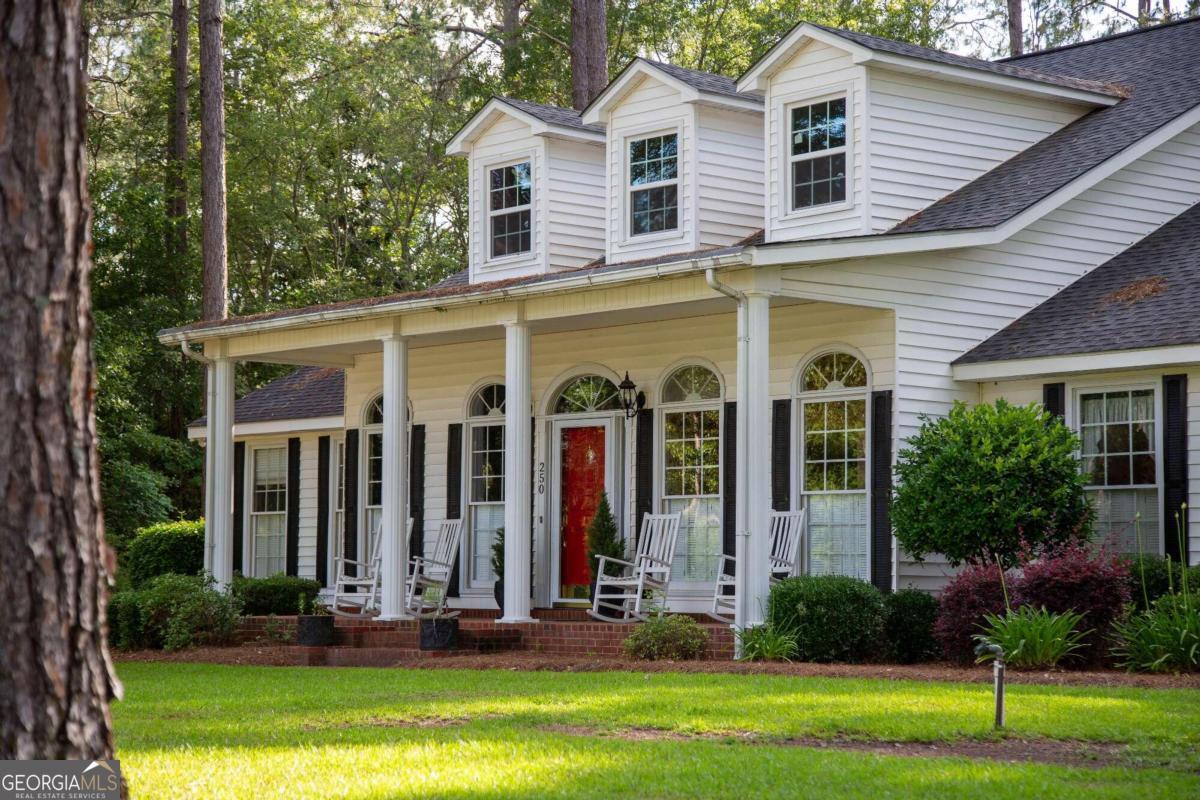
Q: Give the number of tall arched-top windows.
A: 4